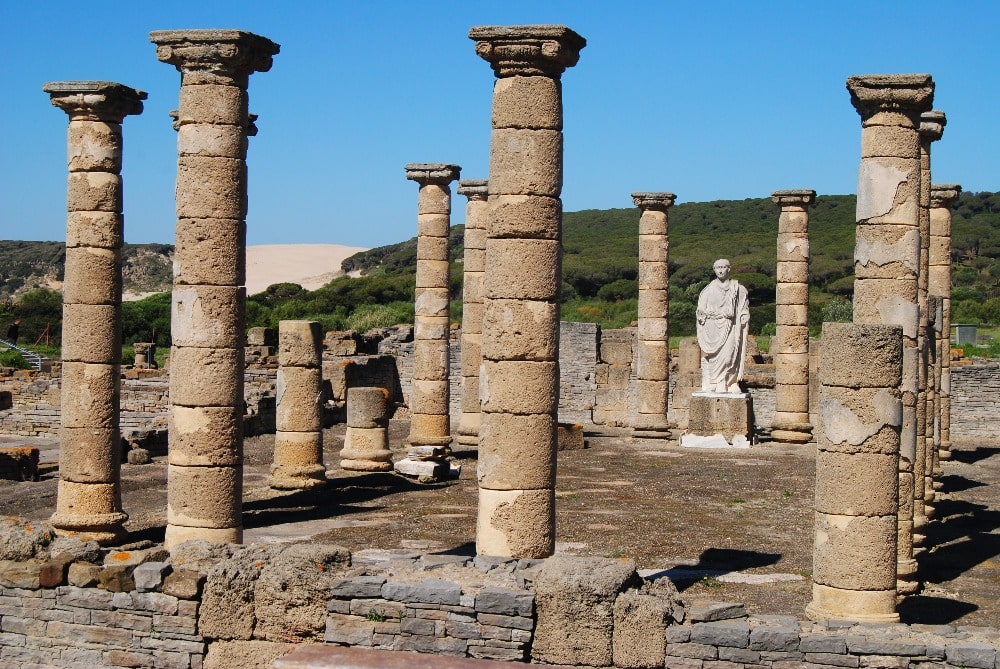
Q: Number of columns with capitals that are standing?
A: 11